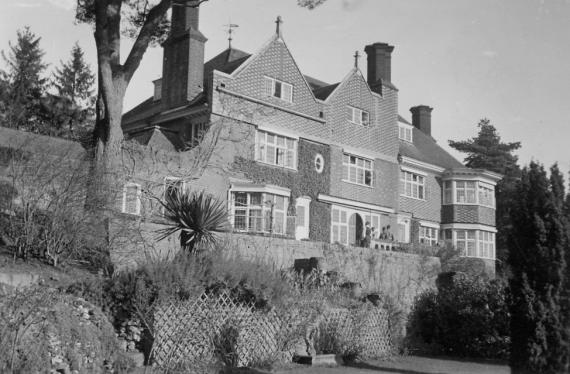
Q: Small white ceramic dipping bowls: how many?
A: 0